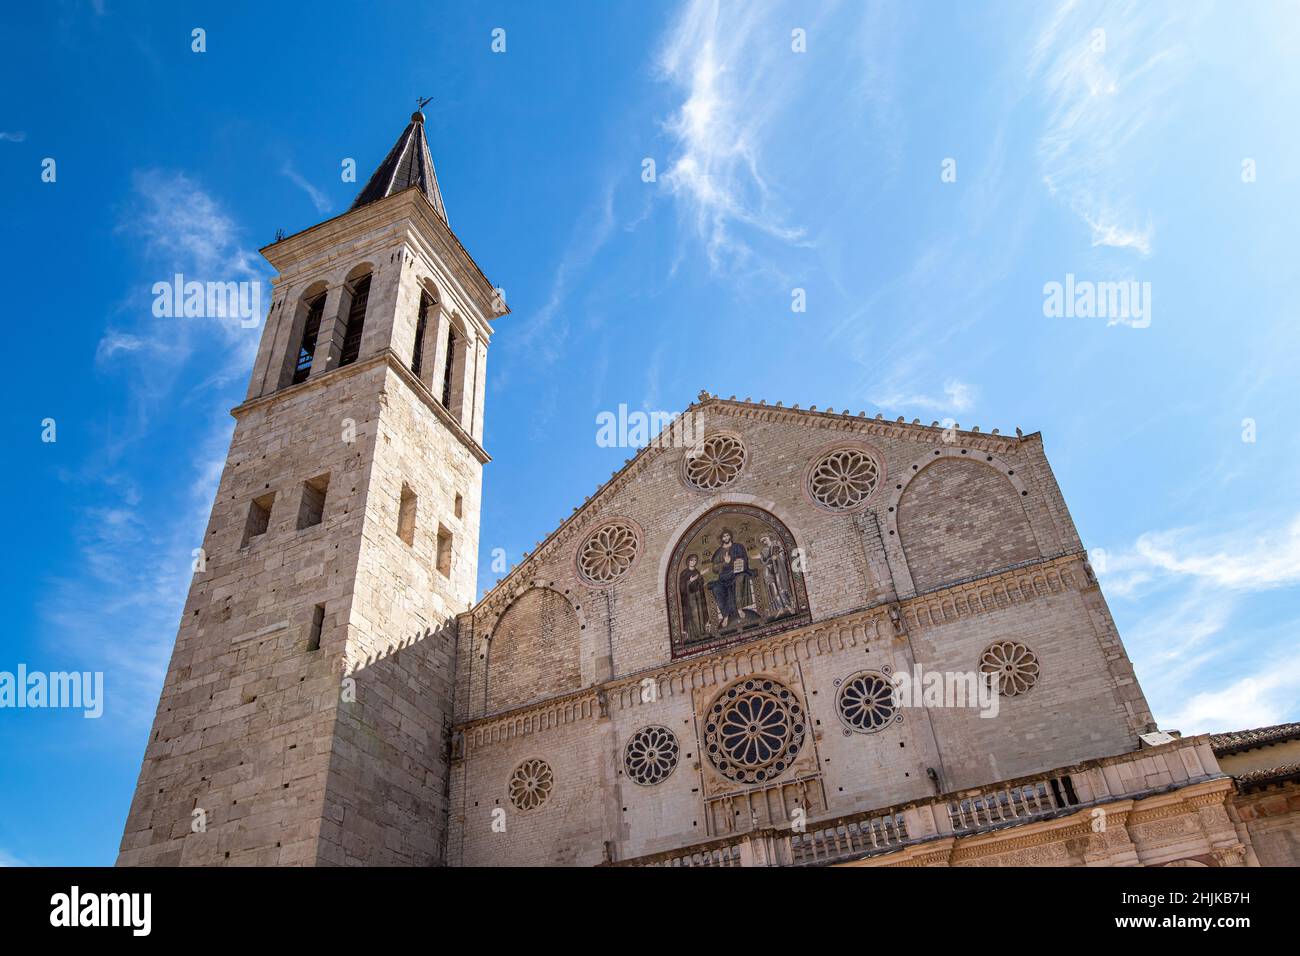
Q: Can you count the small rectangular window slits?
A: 6